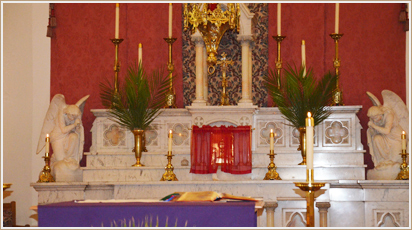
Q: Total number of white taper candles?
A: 11